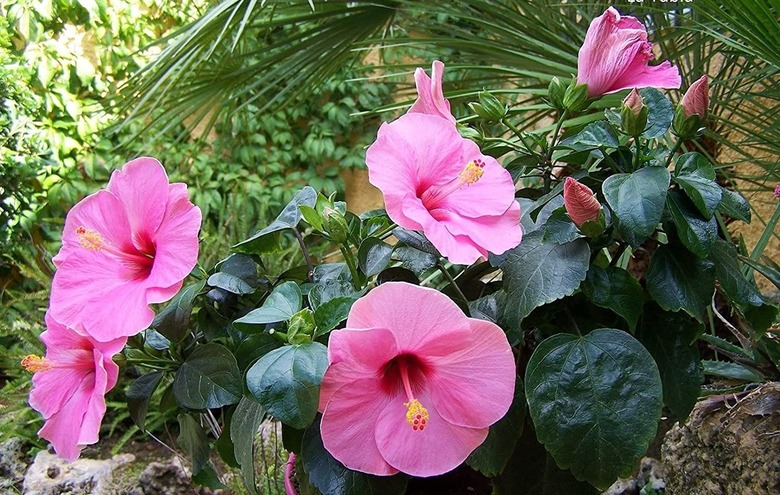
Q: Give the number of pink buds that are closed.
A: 3